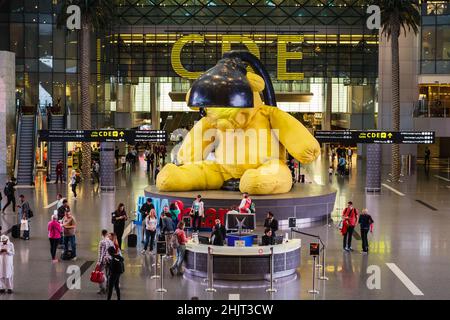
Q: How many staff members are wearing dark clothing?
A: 3